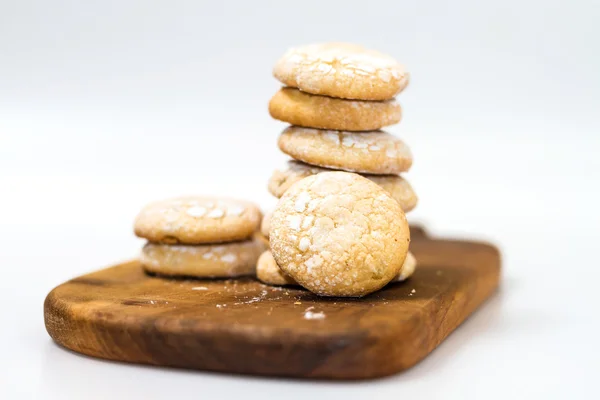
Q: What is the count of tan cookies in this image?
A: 9